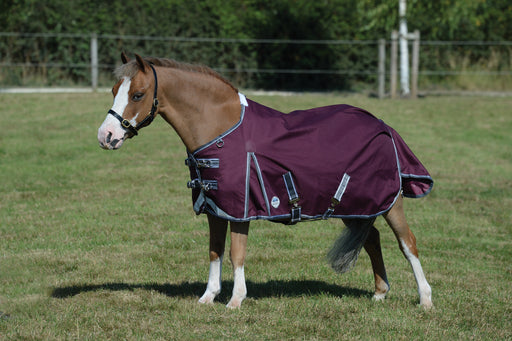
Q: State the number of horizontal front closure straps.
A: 2